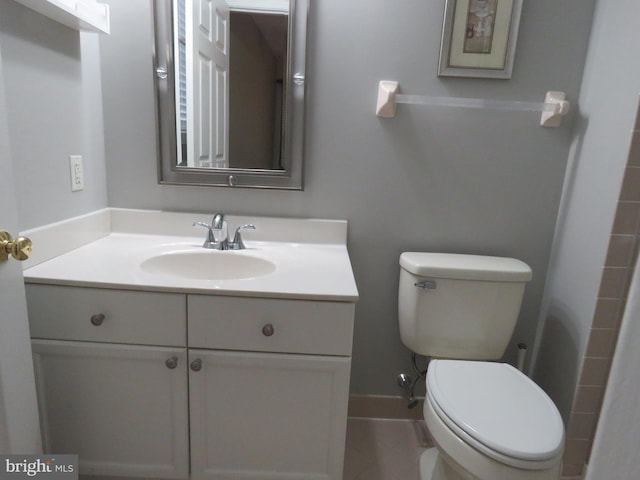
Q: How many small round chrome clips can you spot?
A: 3